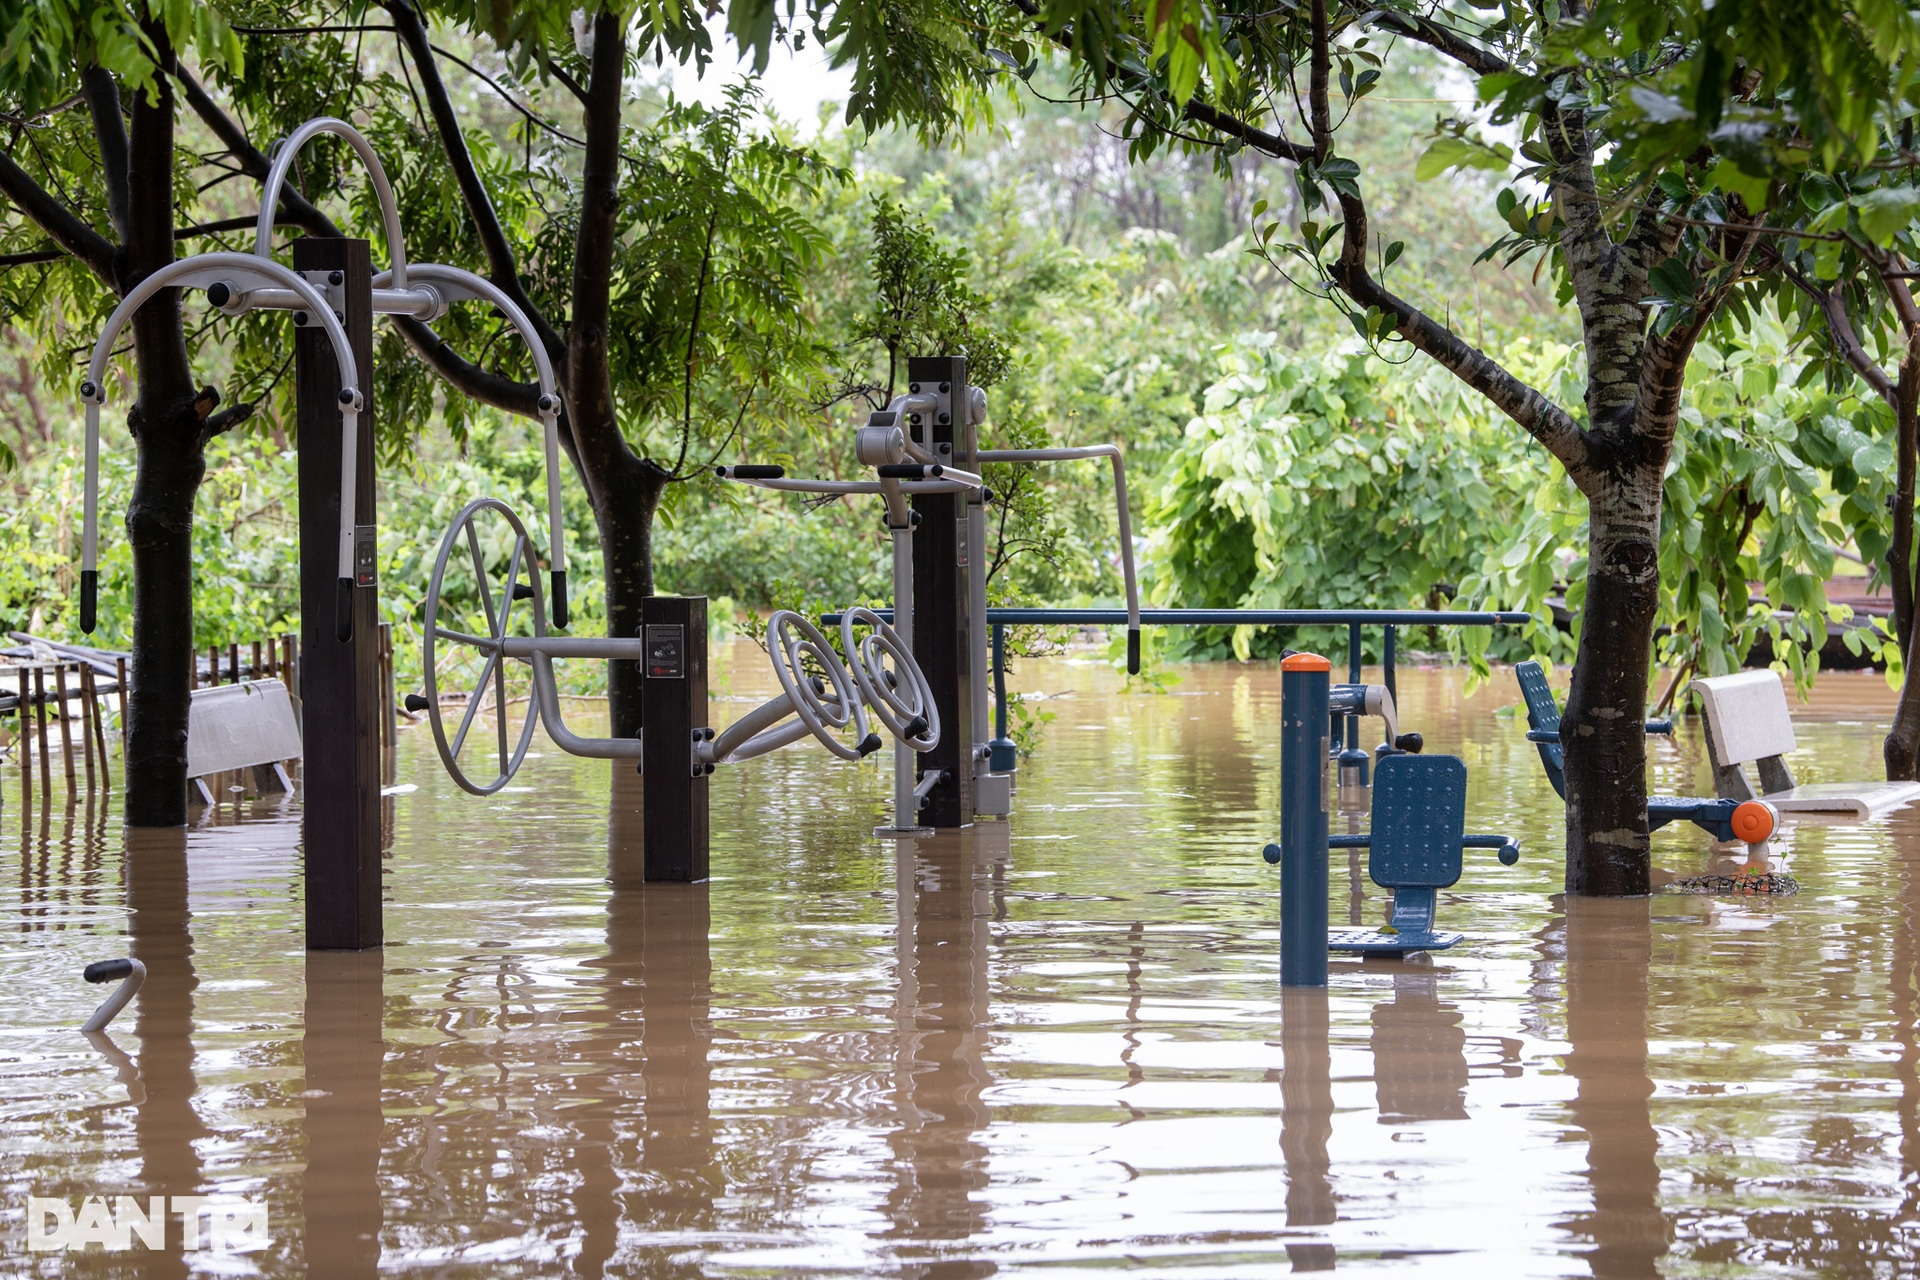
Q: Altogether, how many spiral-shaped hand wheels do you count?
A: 2